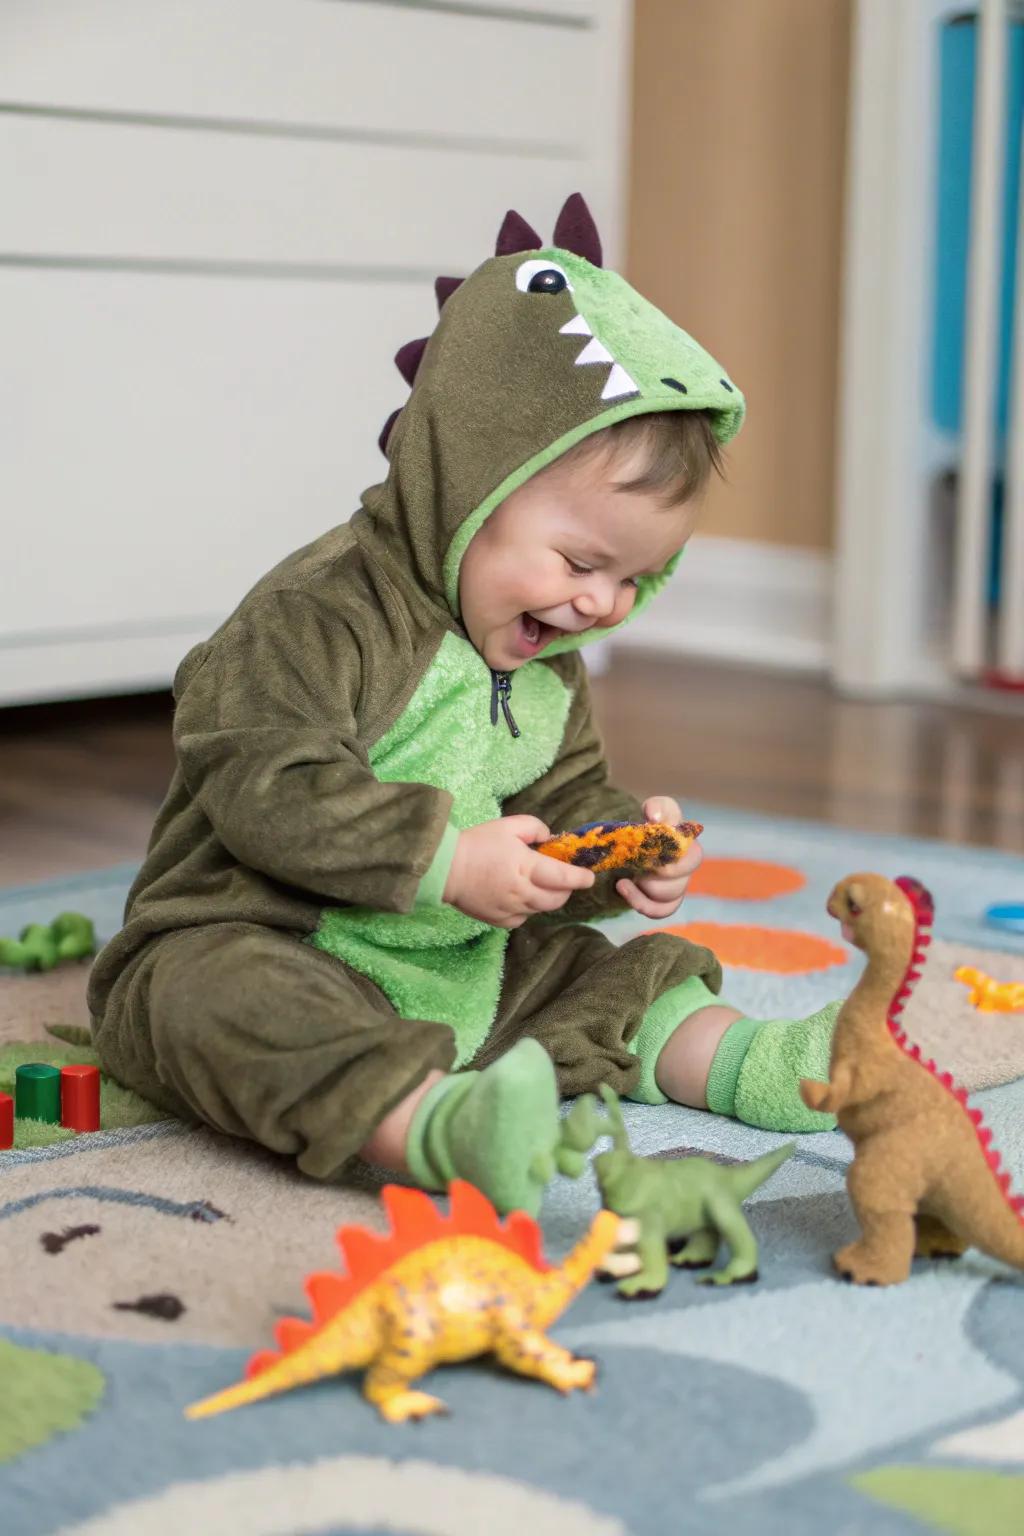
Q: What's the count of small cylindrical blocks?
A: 3